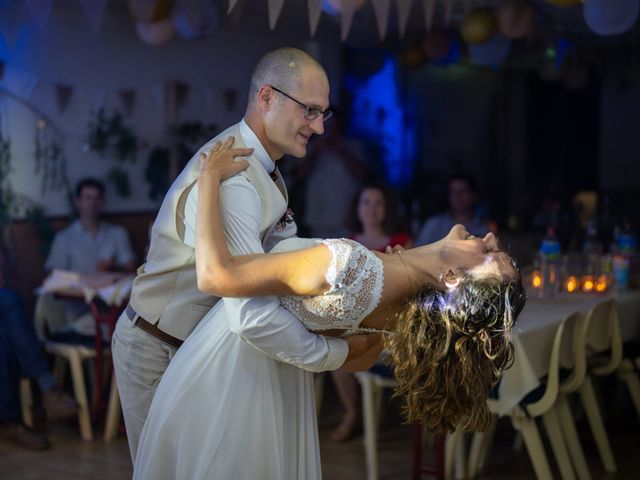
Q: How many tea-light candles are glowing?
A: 4